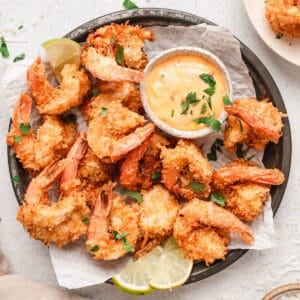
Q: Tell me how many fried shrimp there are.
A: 15